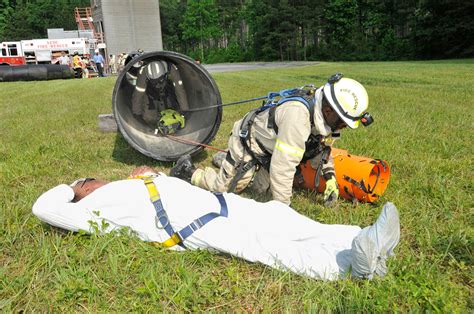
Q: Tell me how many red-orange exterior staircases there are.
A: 1